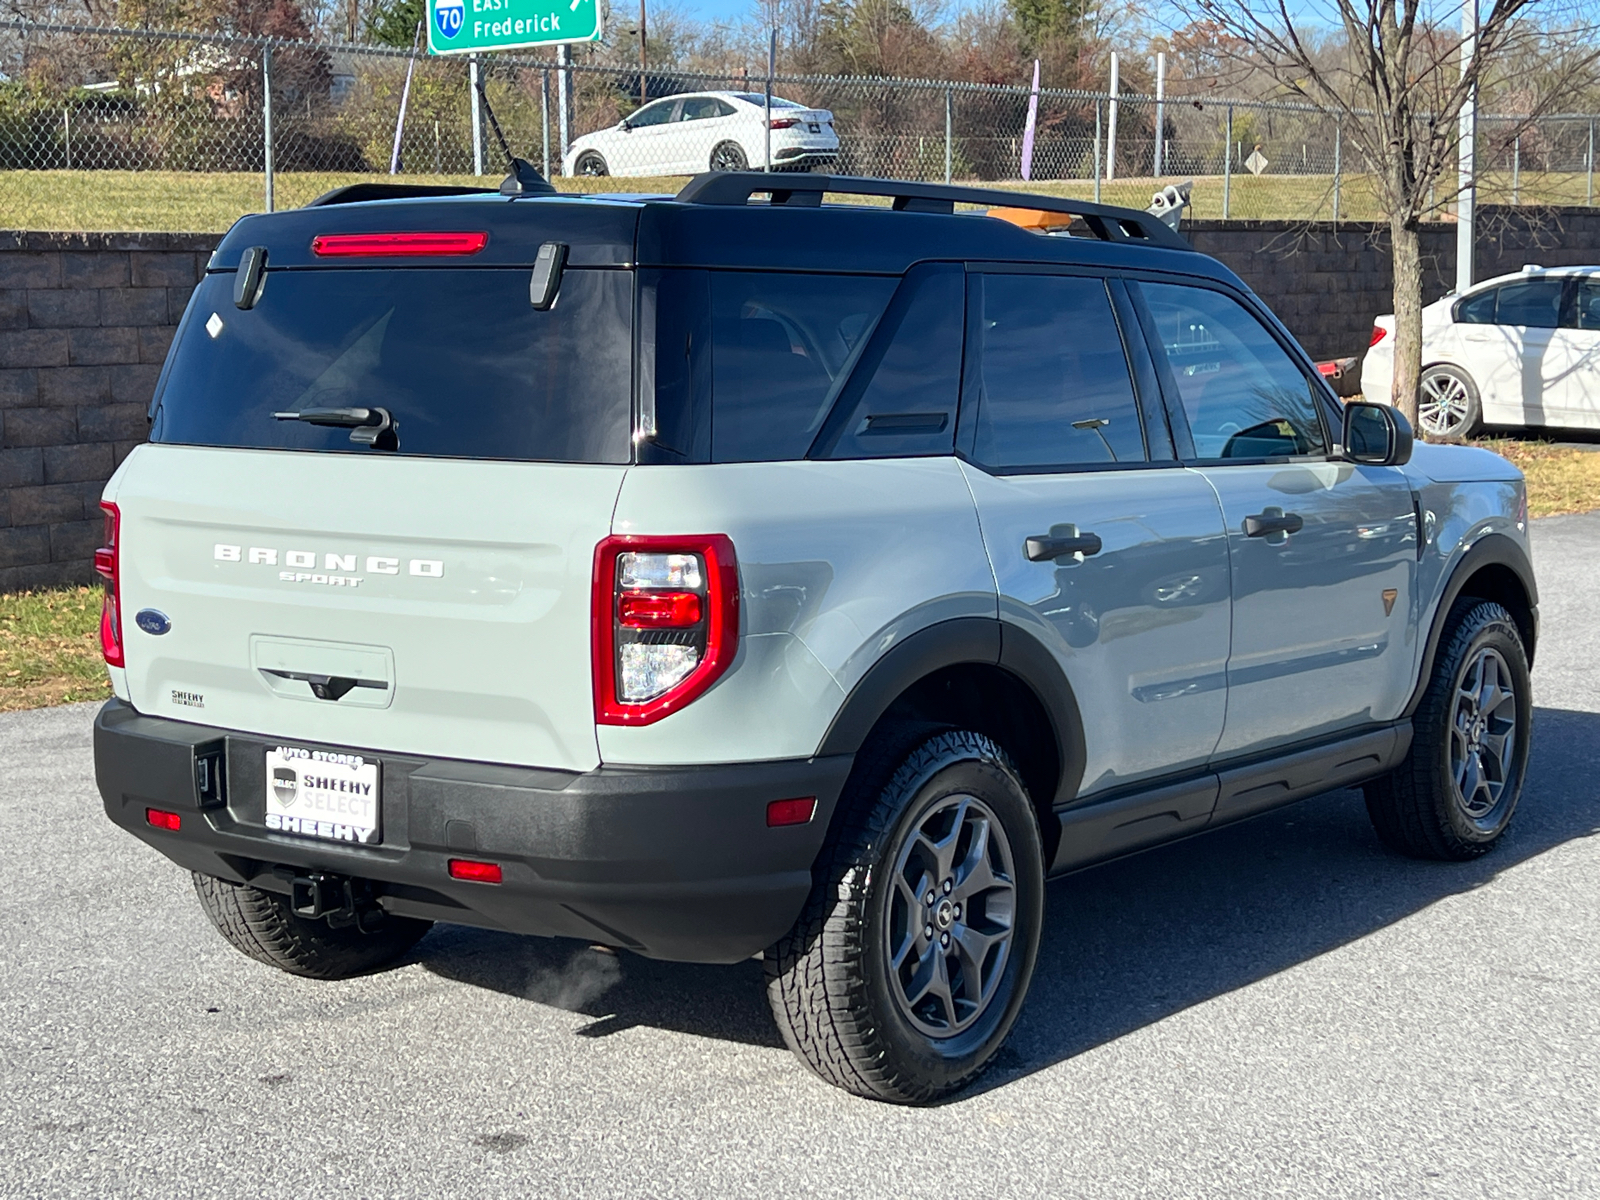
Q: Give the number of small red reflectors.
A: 3